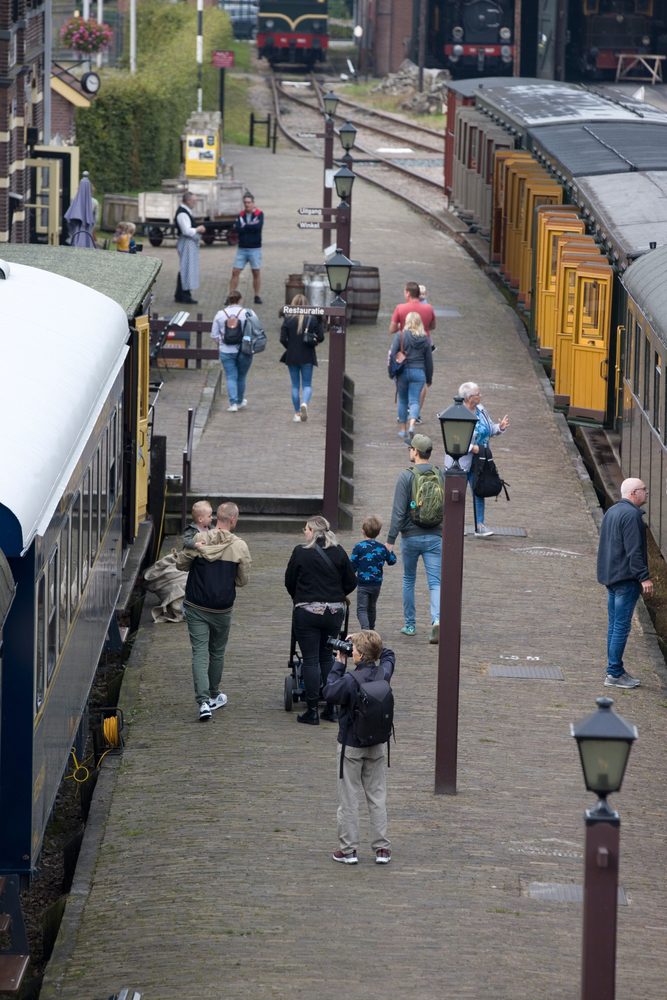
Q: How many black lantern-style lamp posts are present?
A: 6